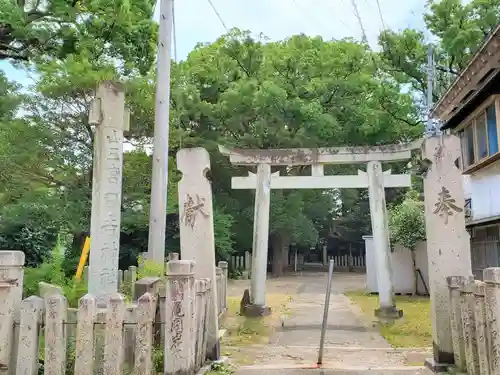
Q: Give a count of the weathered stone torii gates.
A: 1